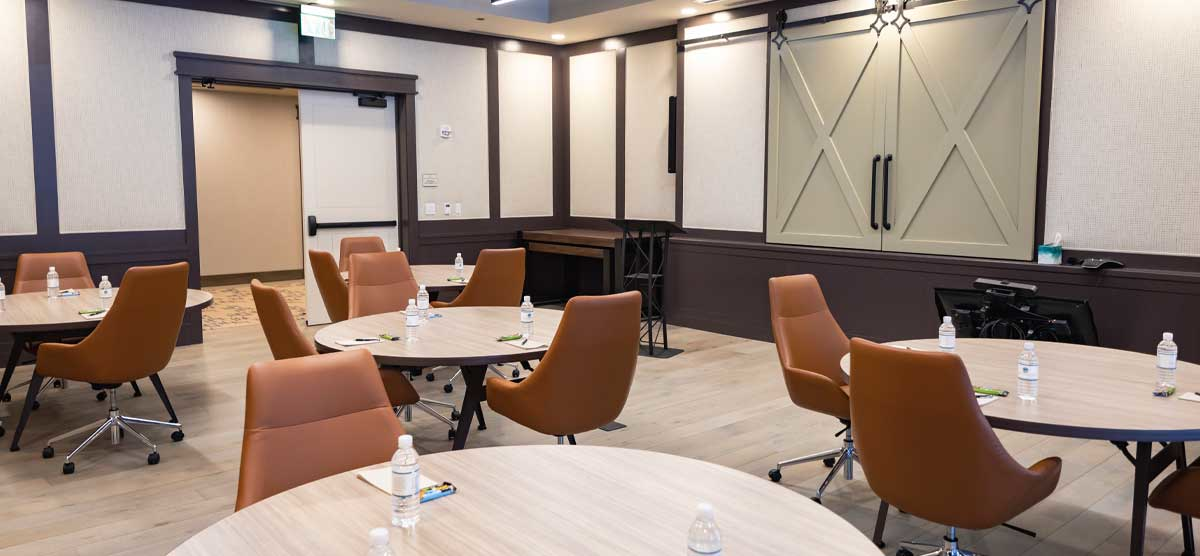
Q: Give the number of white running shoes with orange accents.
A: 0